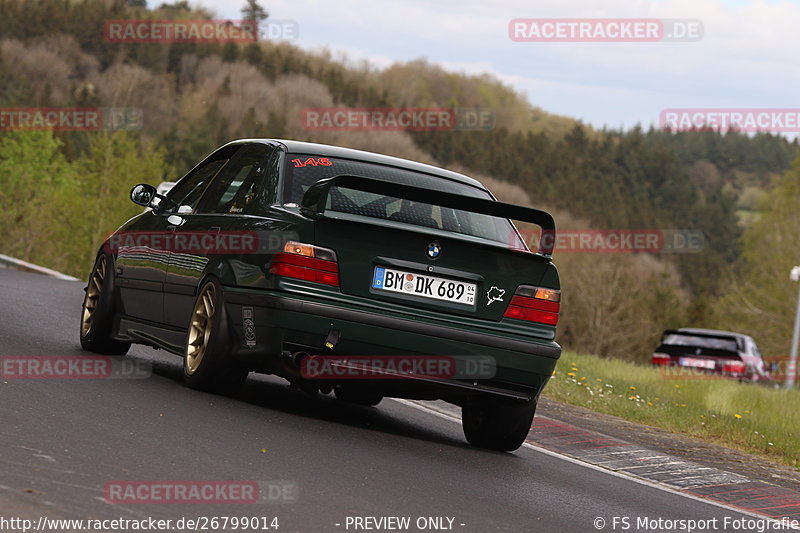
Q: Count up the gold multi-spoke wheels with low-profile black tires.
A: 2